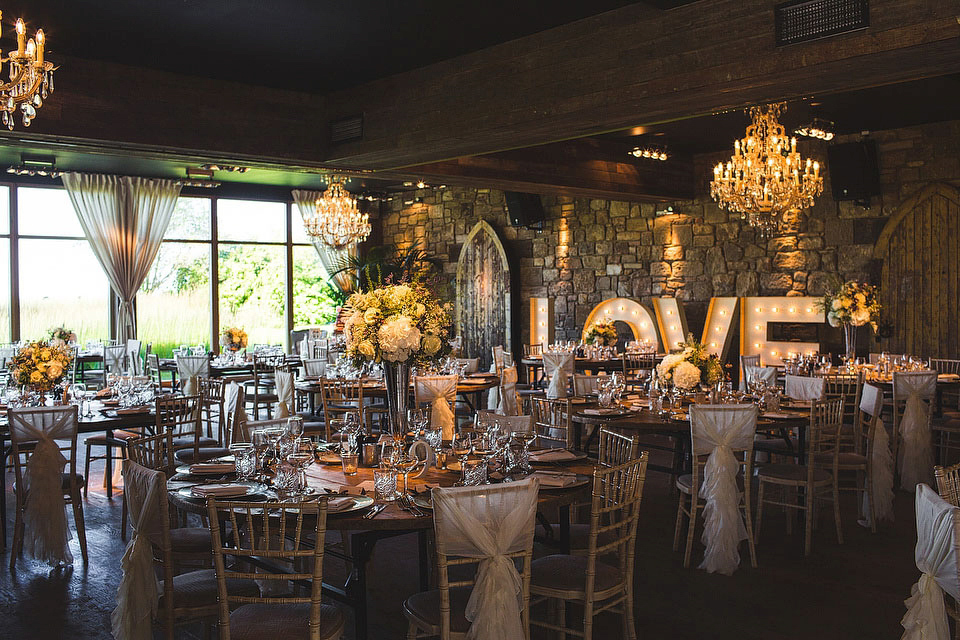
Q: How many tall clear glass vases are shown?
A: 2